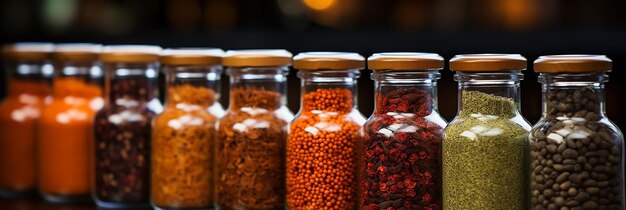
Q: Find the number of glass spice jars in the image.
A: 9